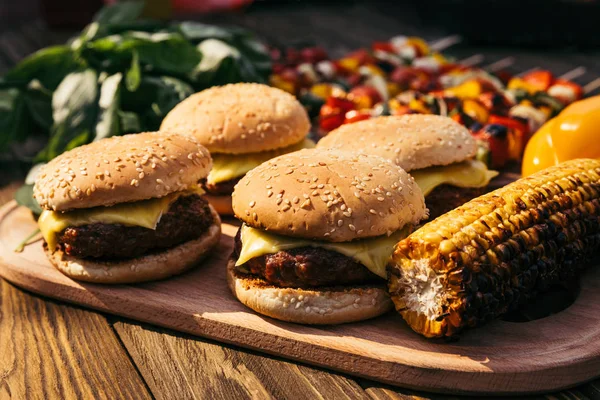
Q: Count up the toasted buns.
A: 4